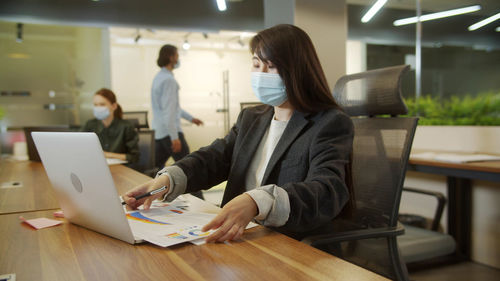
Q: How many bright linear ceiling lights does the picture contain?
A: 4